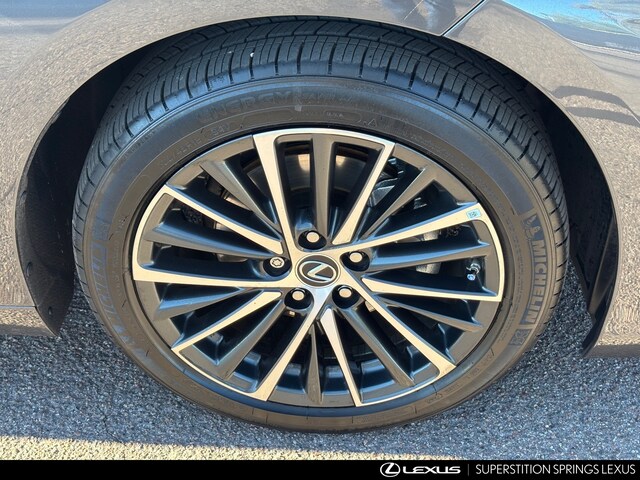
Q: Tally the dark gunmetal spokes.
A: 10